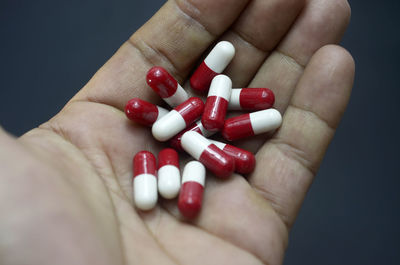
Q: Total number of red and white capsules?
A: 13